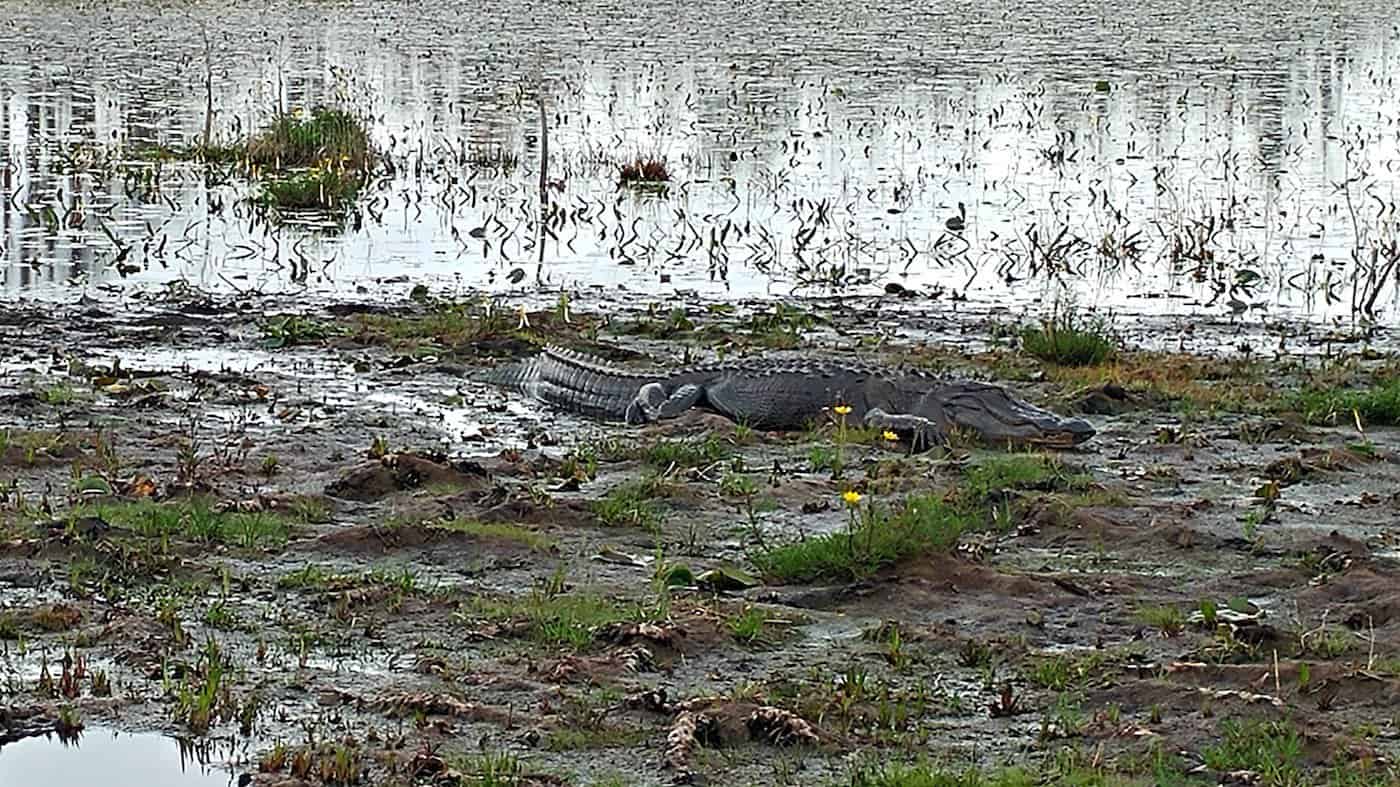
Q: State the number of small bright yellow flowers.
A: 3